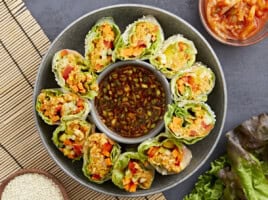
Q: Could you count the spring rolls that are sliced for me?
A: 11